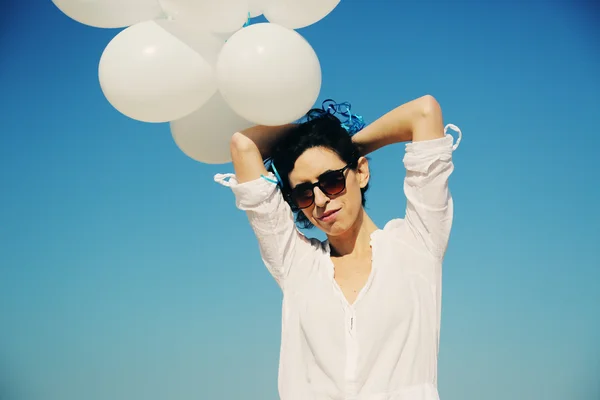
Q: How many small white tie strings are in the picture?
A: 2